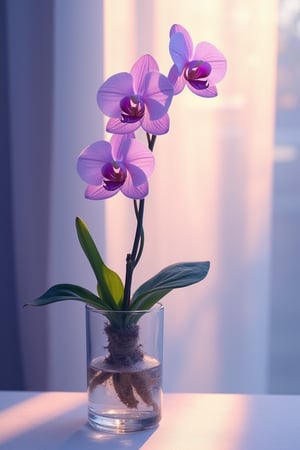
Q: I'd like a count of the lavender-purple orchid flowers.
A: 3